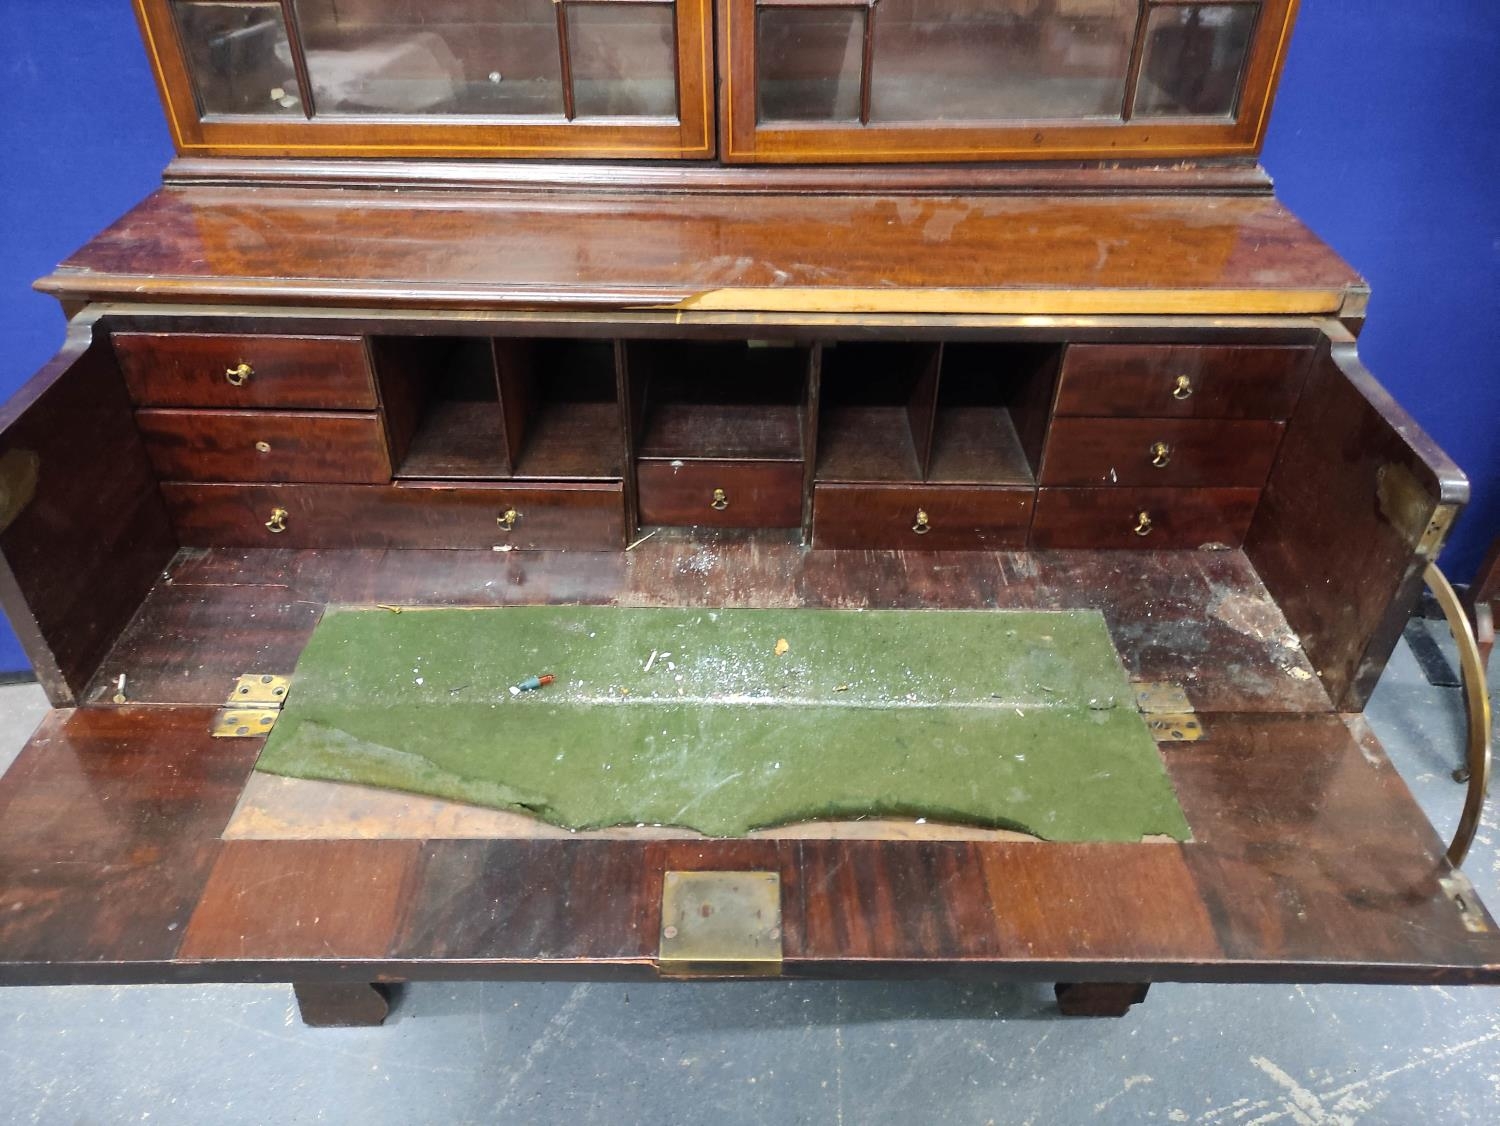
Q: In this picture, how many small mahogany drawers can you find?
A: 8